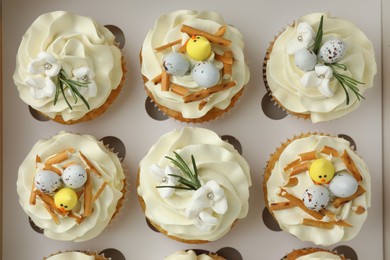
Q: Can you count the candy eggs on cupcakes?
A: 8